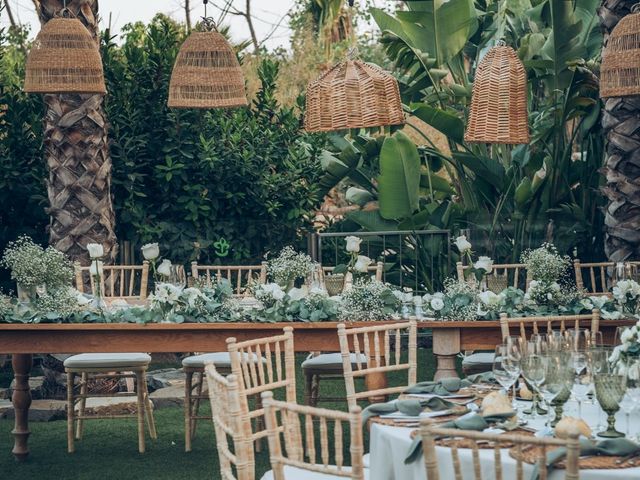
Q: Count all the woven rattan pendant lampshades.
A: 5